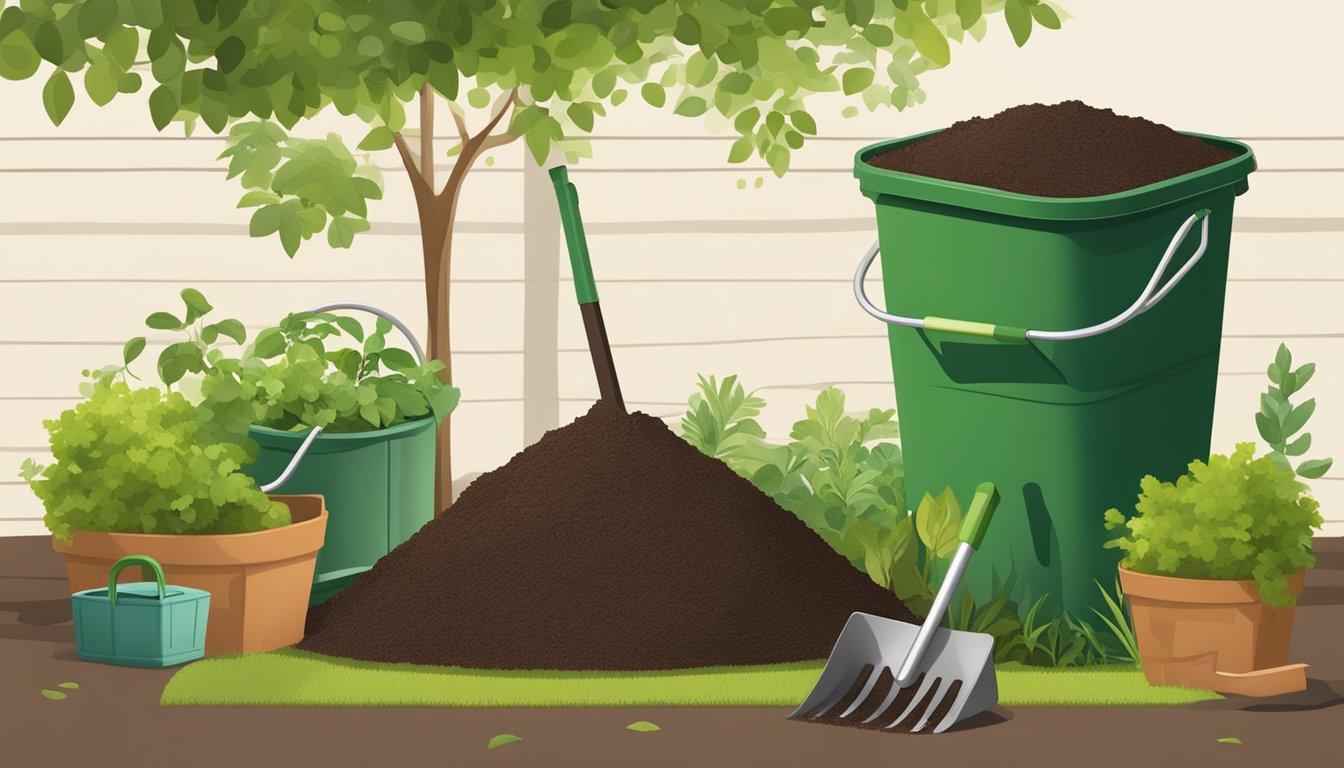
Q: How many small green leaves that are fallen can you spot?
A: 5